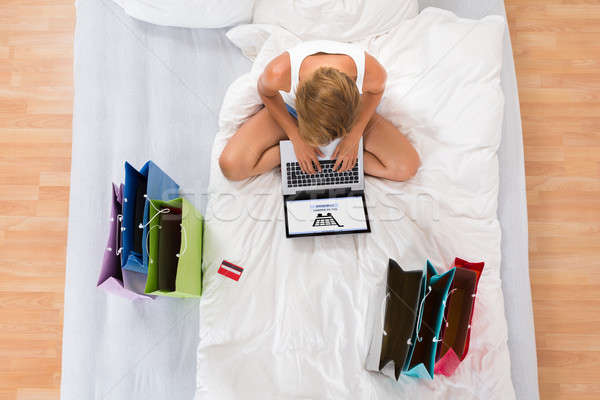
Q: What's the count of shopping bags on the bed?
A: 6